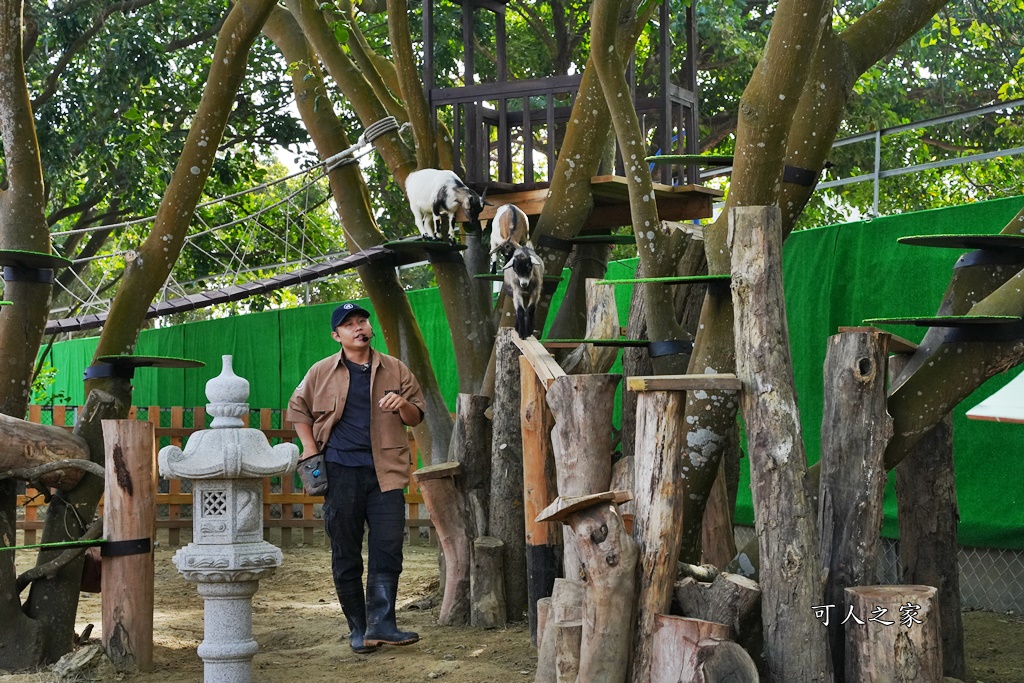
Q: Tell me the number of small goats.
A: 3